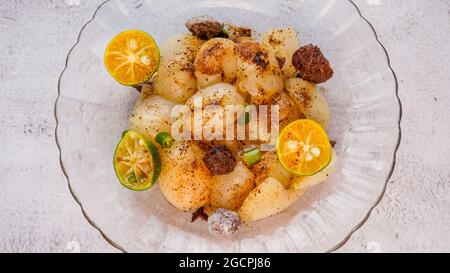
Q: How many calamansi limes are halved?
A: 3